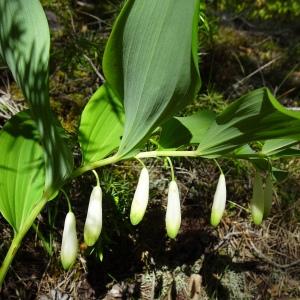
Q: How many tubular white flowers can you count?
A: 7